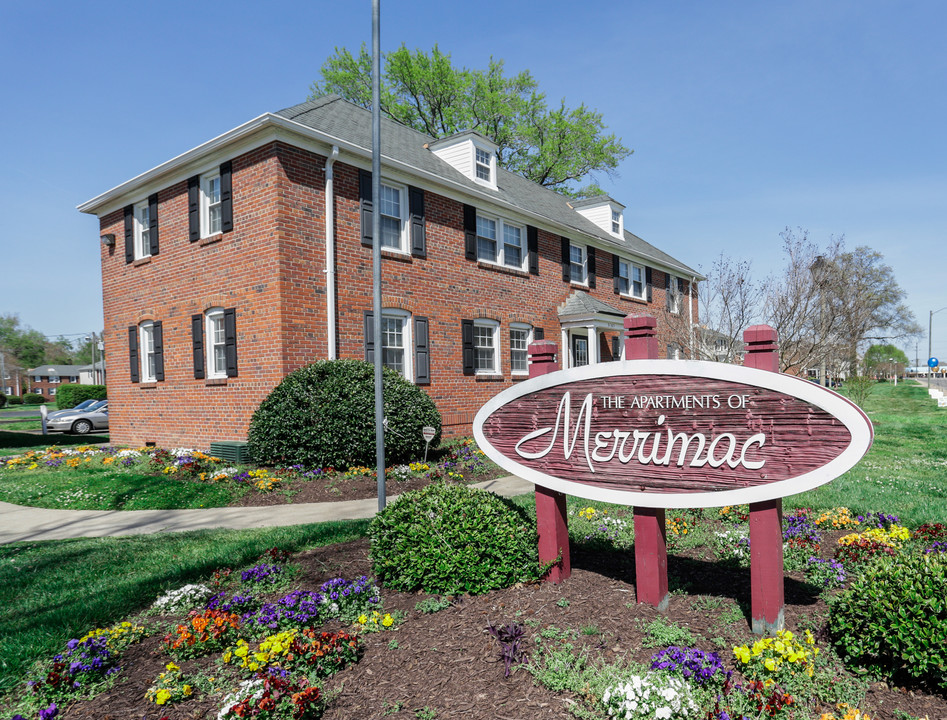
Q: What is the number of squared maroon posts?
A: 3